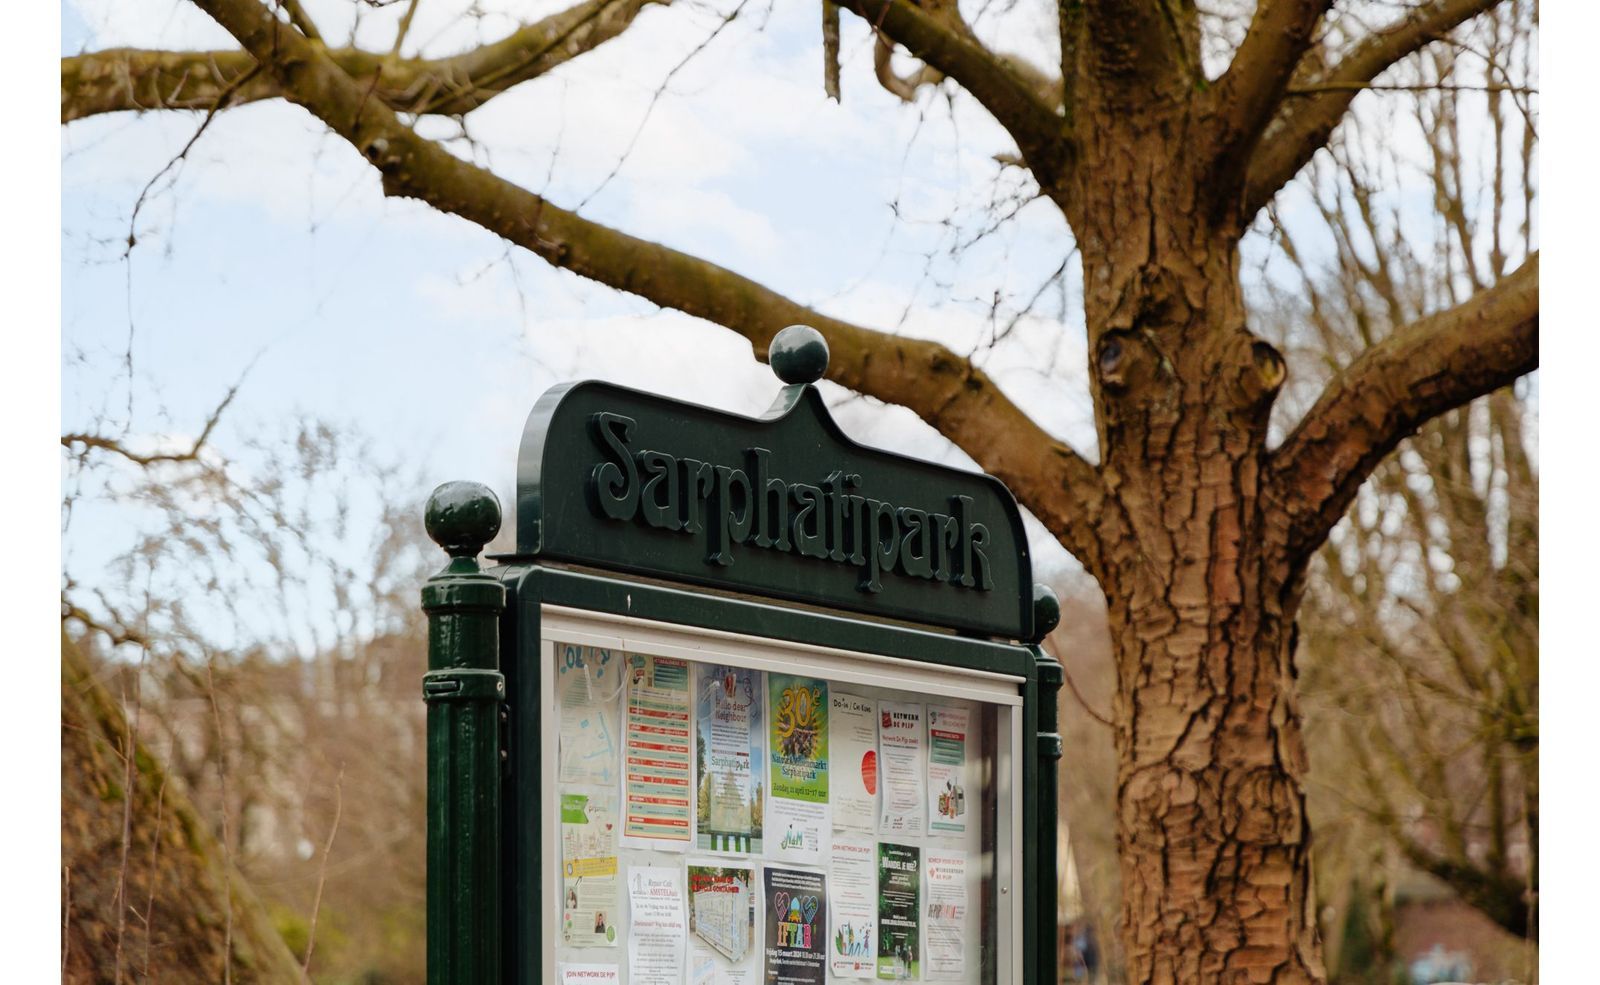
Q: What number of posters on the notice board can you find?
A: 15